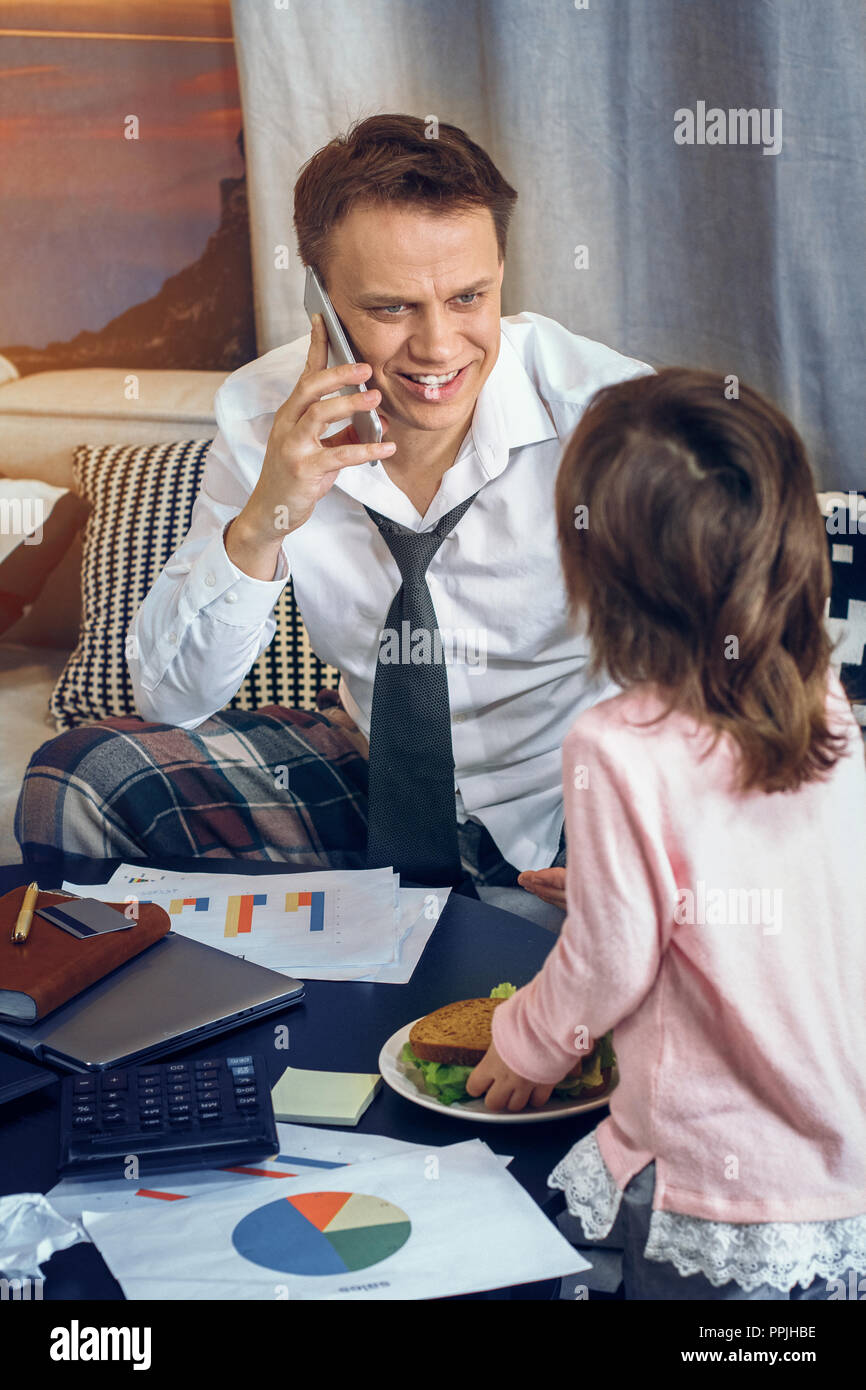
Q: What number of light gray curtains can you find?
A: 1